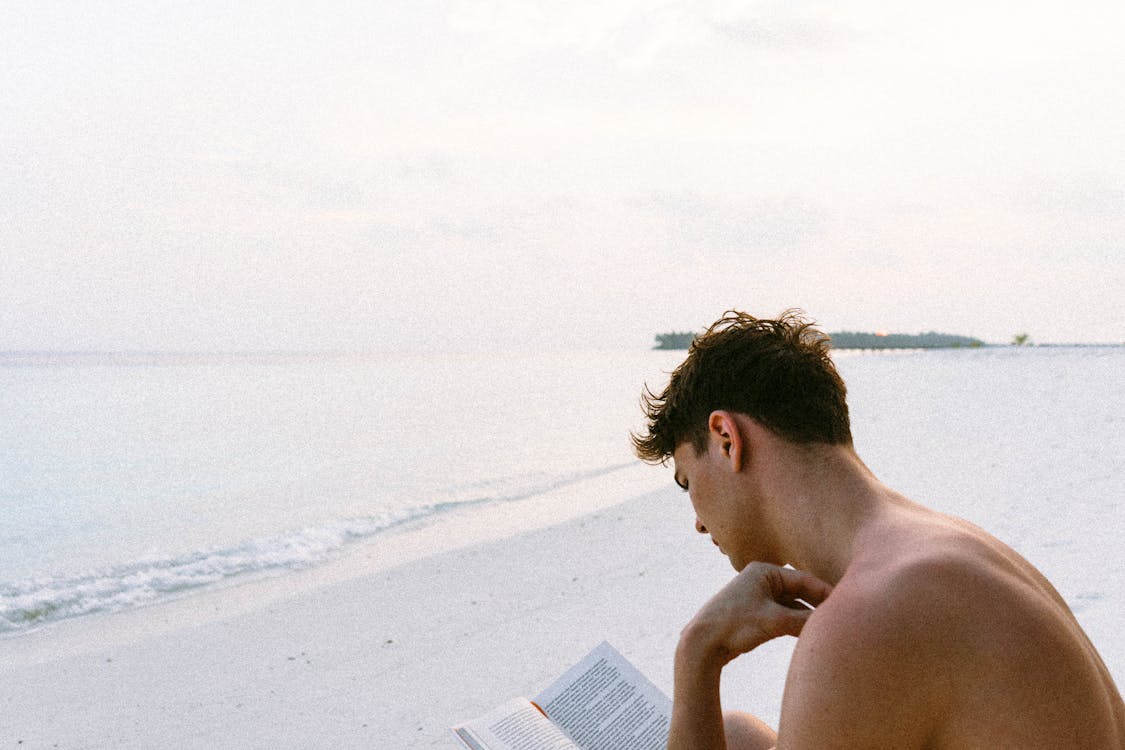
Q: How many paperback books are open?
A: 1